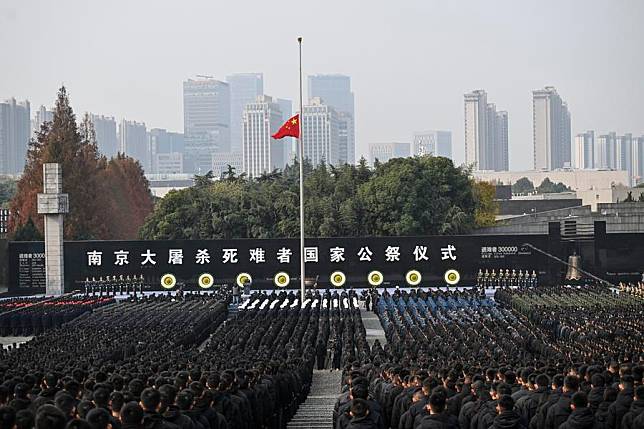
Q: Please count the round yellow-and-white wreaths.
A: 8